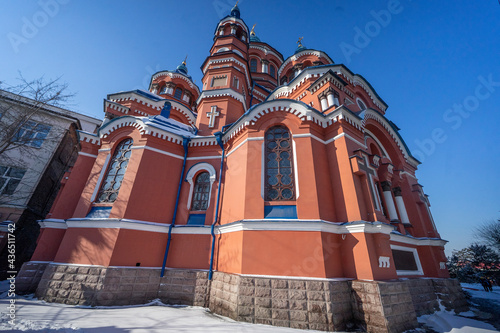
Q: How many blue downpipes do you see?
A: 2